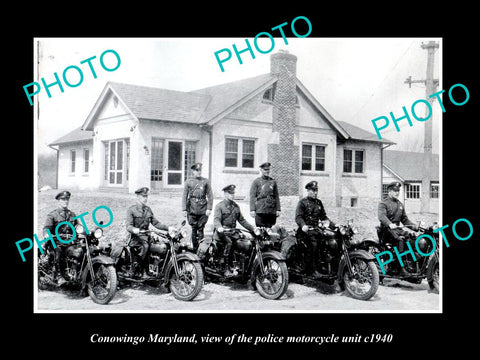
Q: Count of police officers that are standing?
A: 2